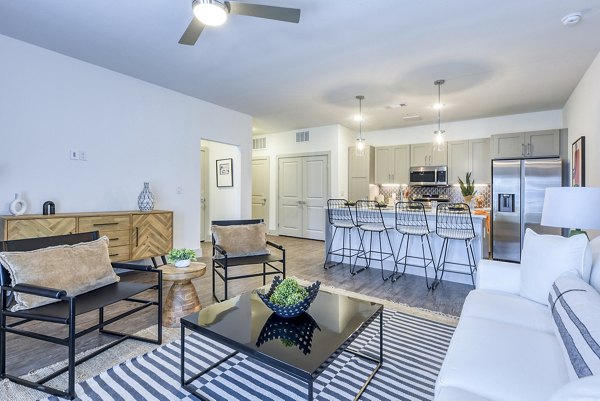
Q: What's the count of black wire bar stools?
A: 4